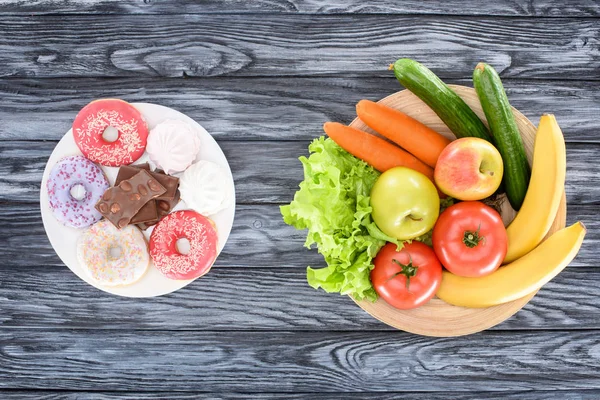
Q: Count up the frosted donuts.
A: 4